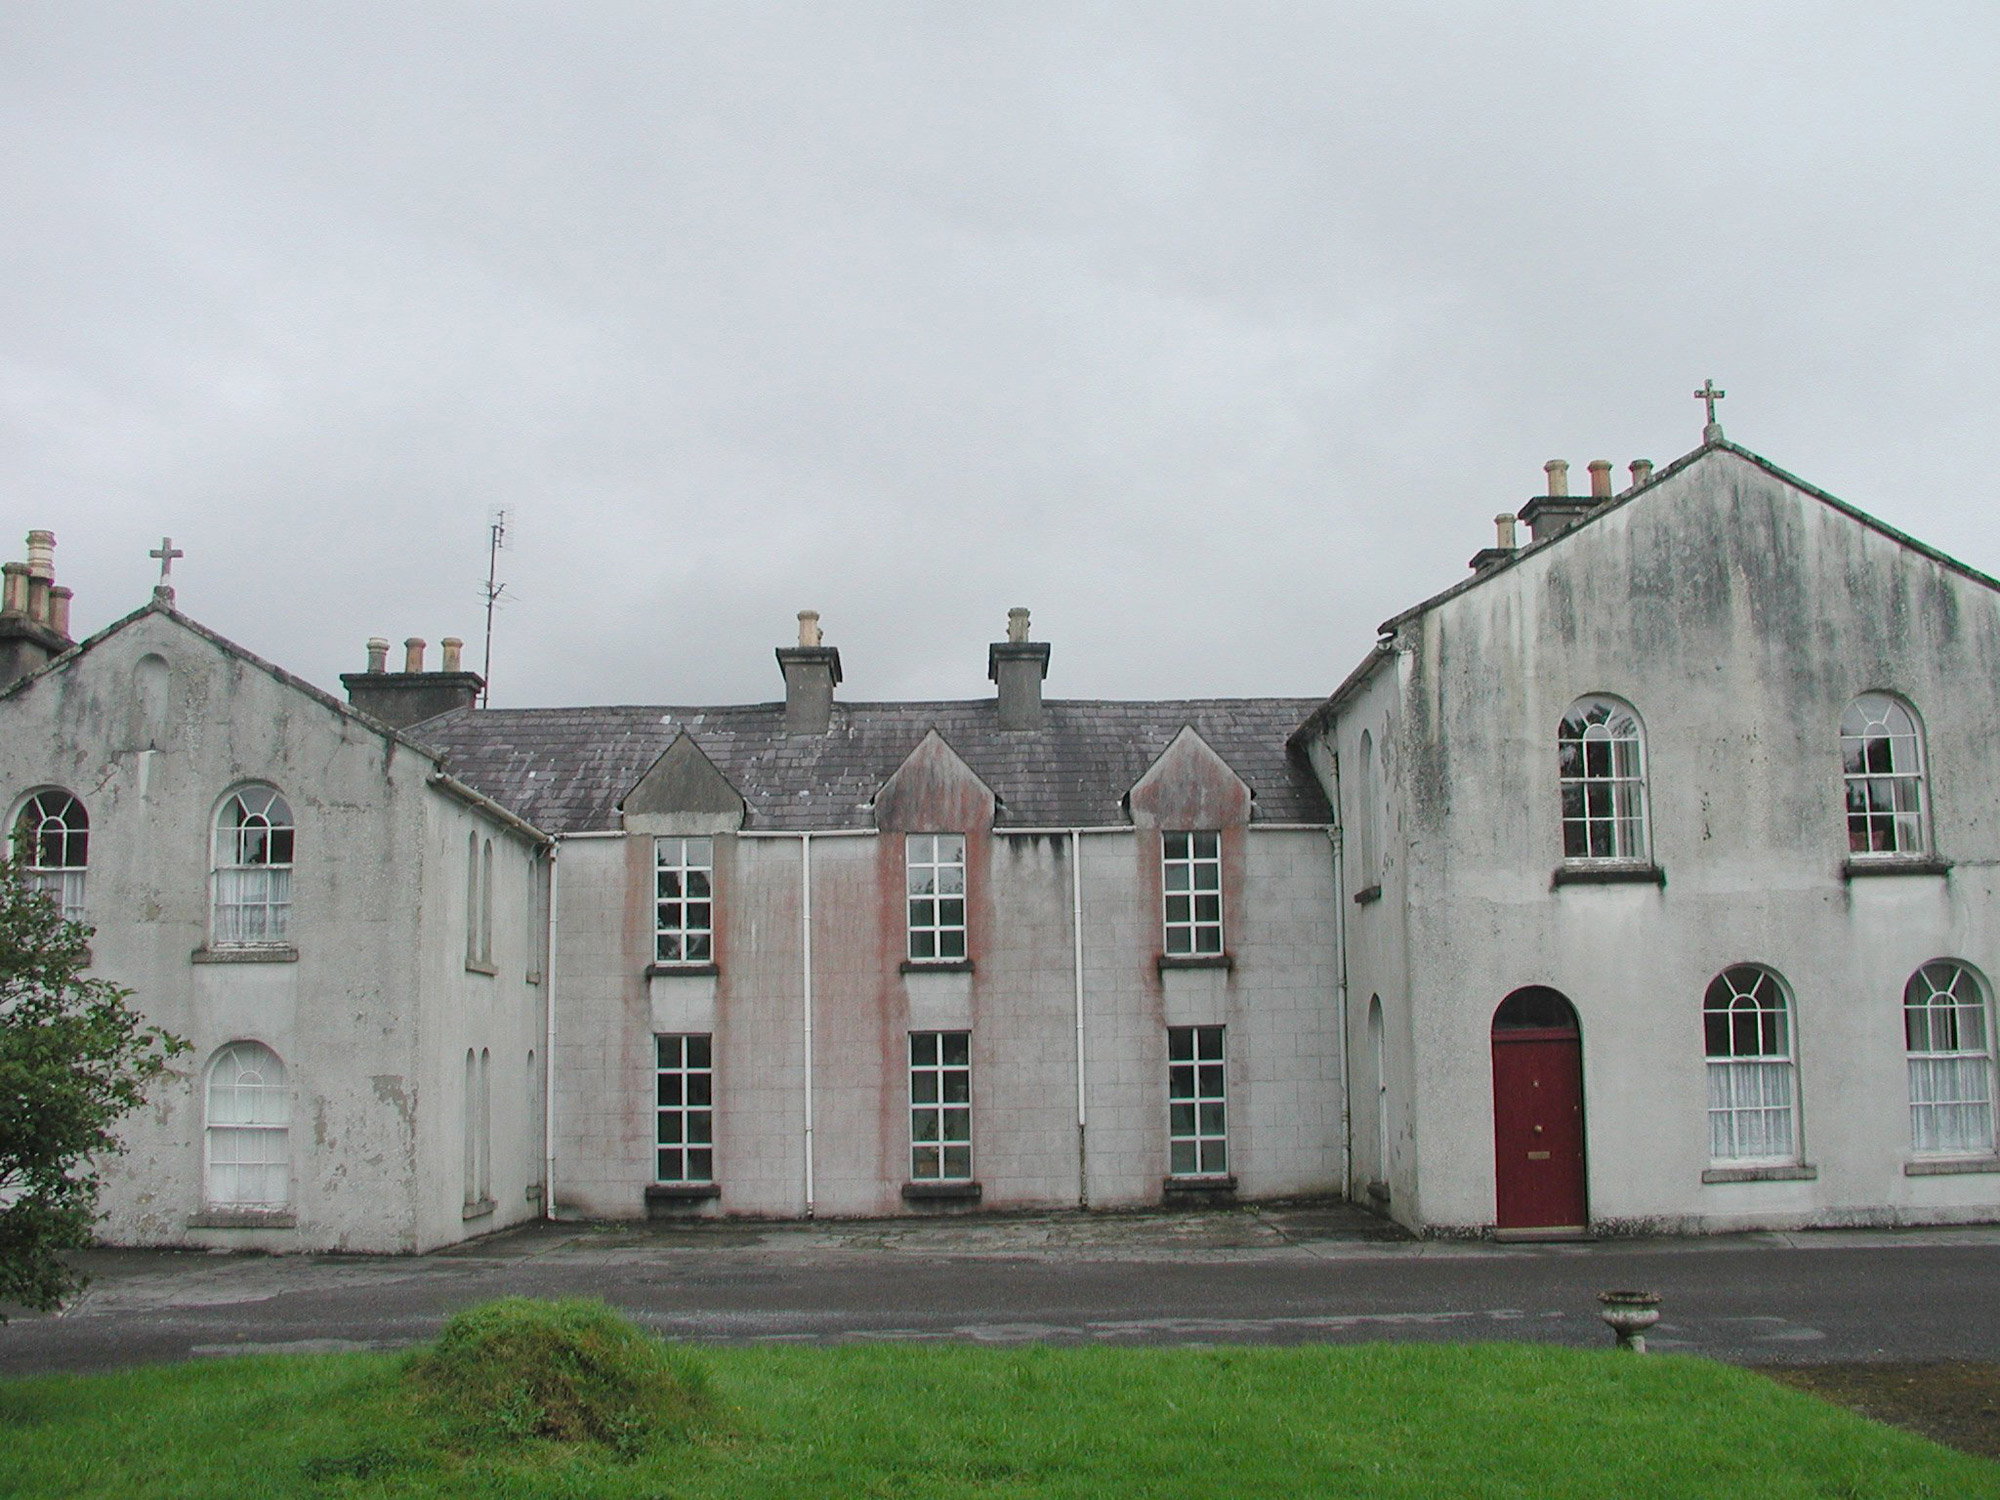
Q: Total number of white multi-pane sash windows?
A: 13